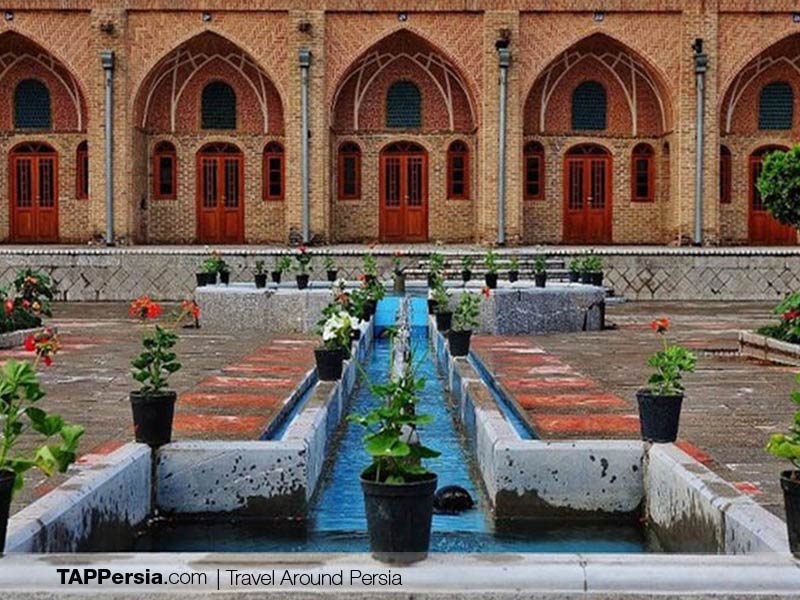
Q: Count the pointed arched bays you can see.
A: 5